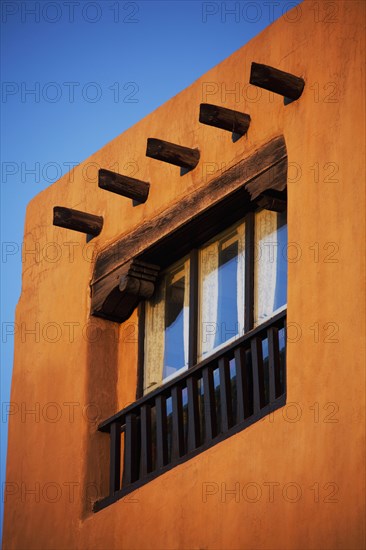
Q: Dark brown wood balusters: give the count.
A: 11